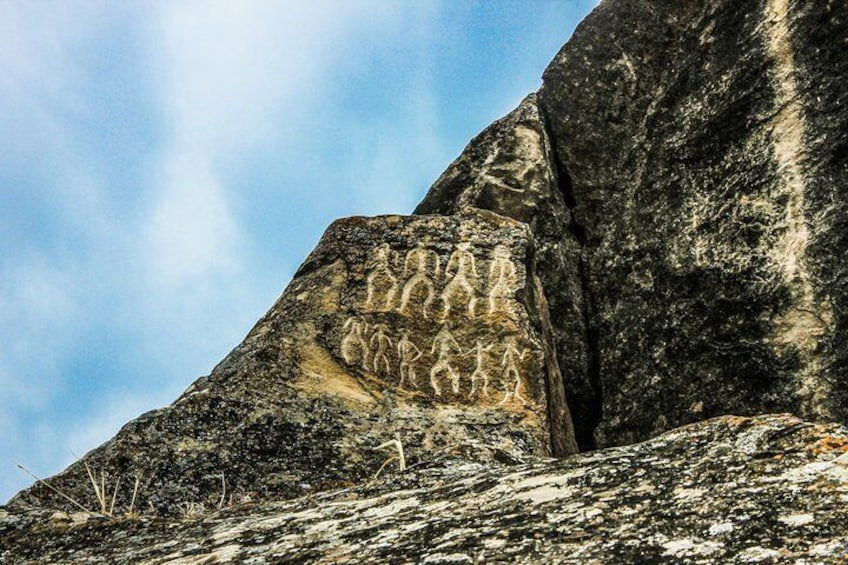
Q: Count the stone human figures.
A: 10